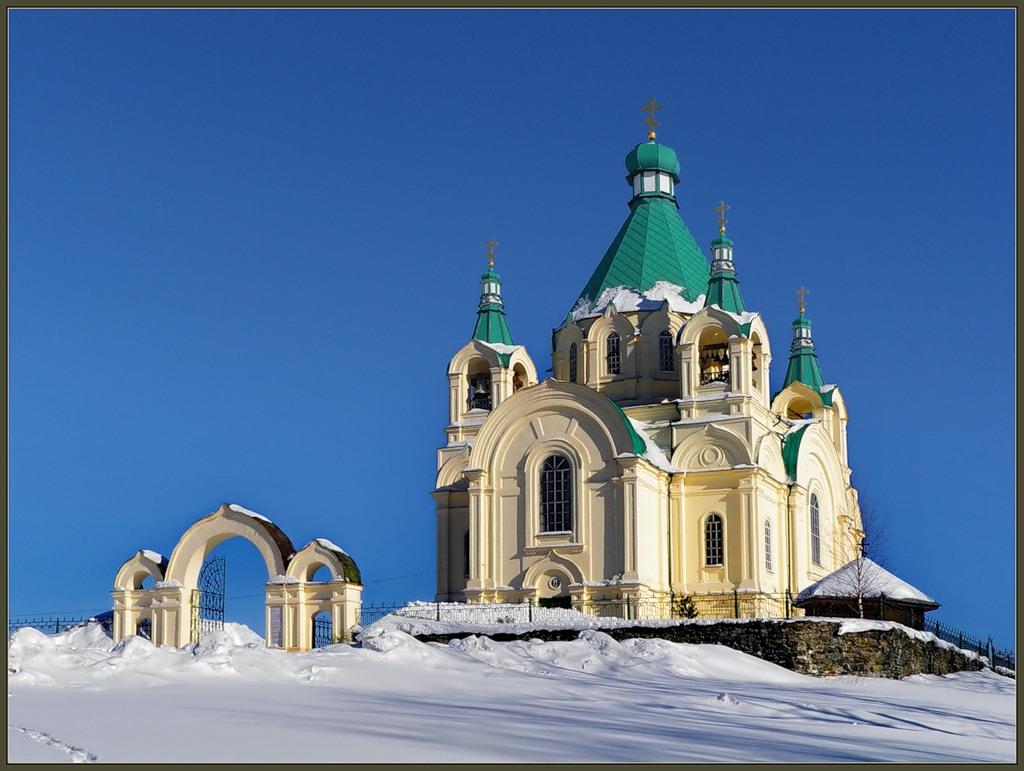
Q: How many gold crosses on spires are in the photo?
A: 4